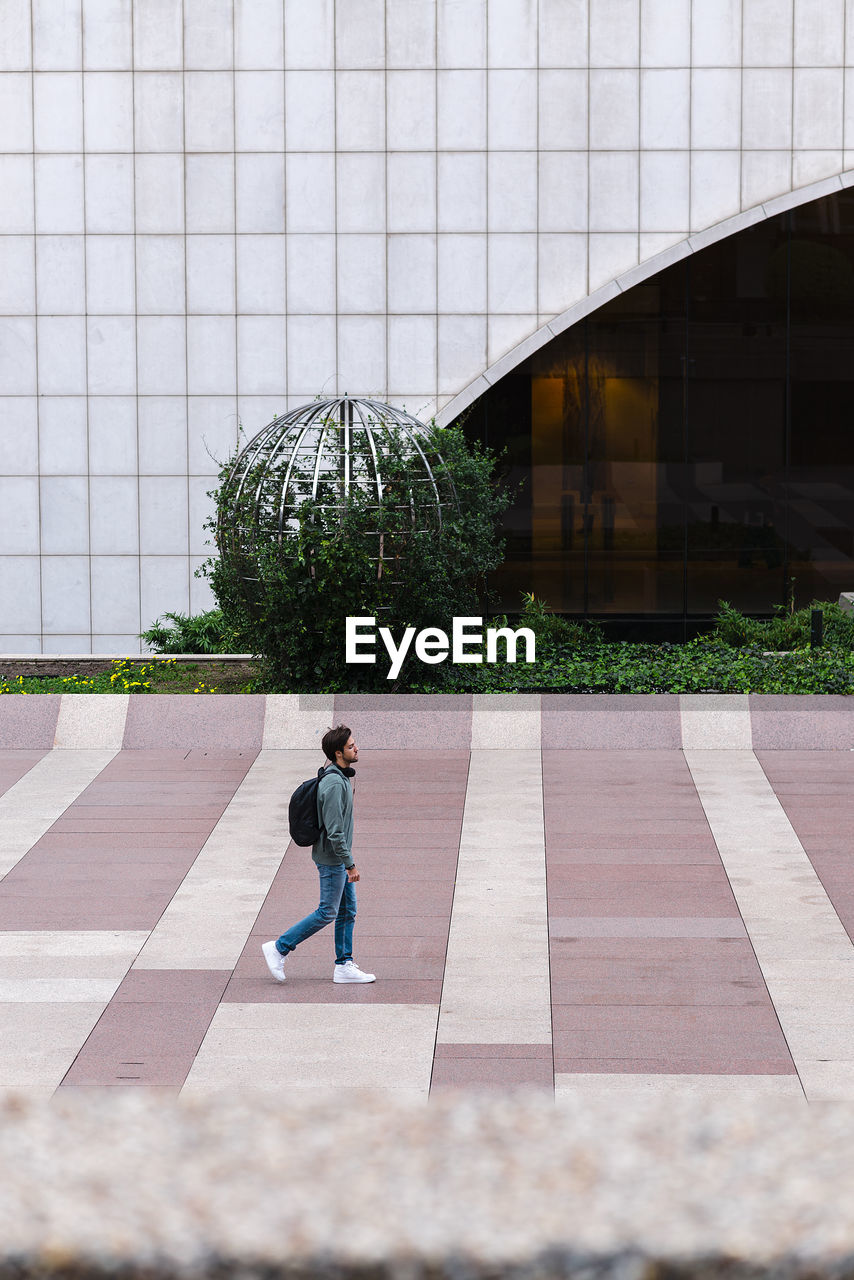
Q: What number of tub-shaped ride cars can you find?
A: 0